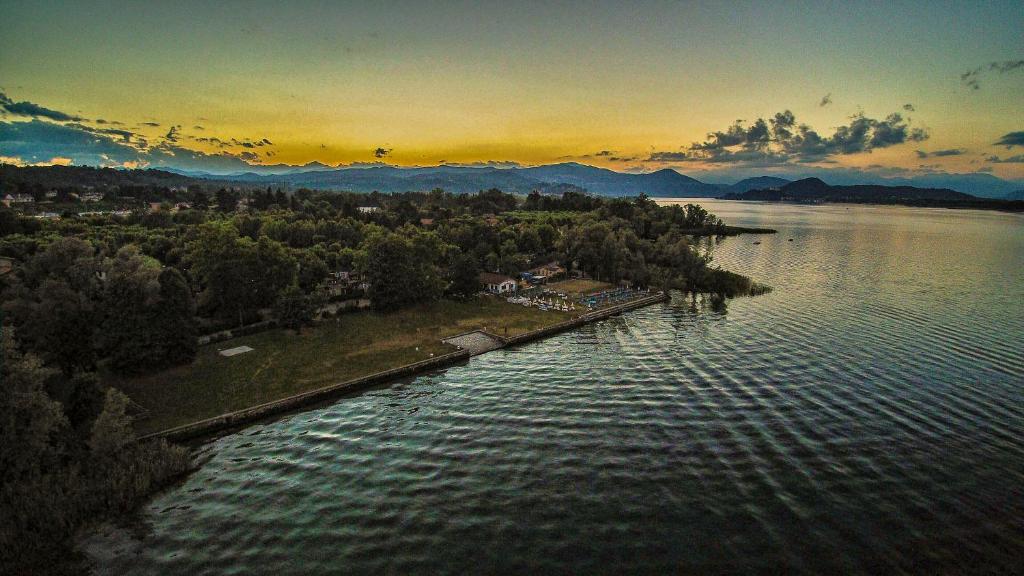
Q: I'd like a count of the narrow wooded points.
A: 2